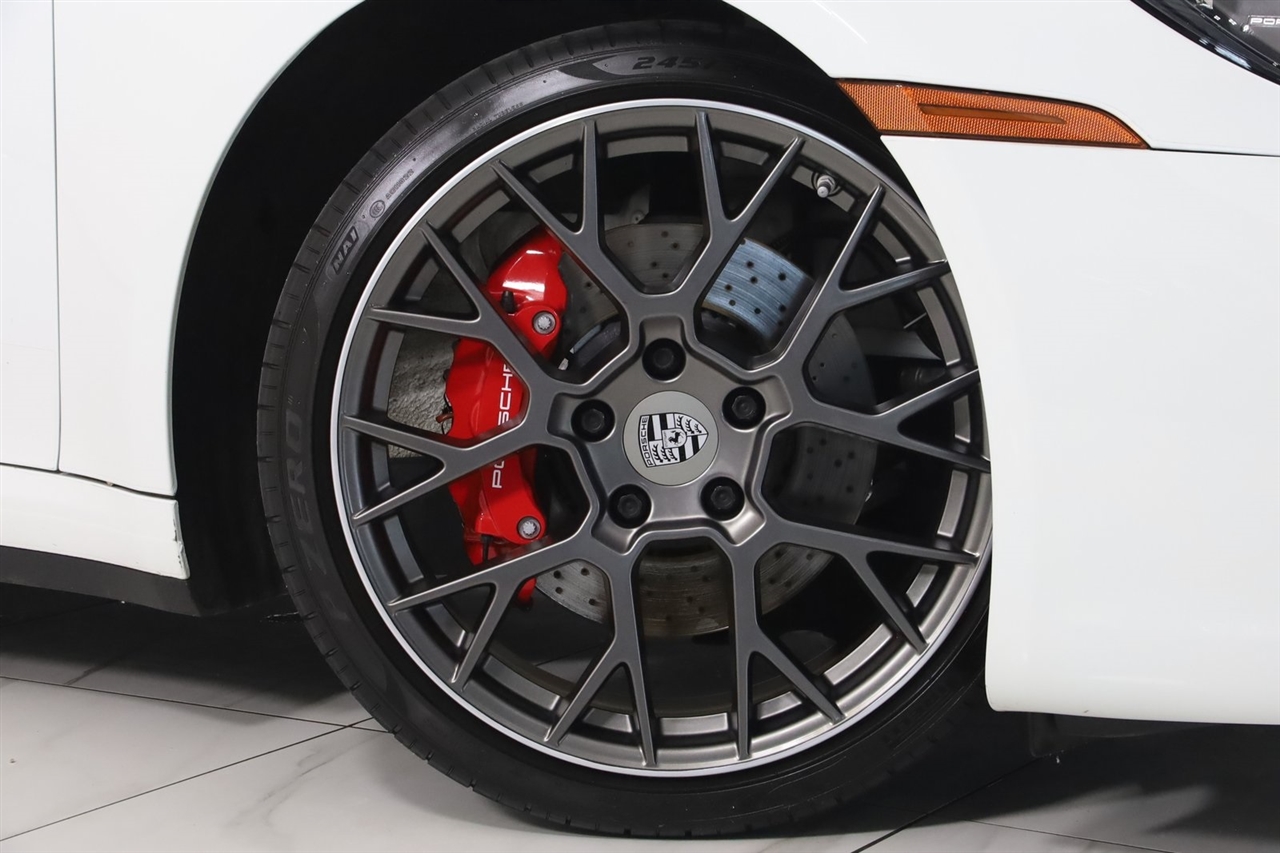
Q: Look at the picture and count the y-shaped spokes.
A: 10